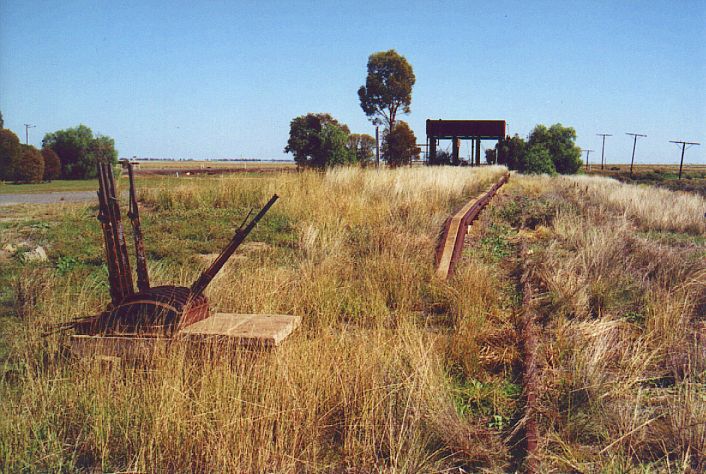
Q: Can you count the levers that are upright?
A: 4